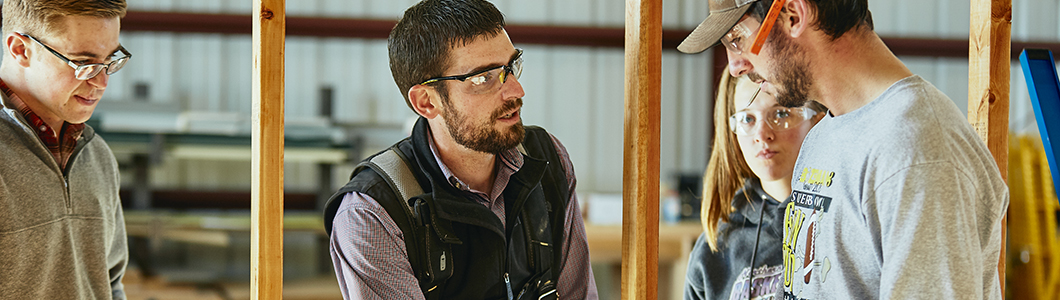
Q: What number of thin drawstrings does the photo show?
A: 1